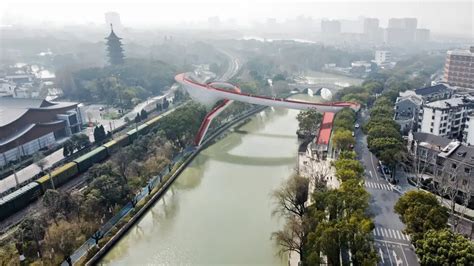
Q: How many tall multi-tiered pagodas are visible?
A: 1